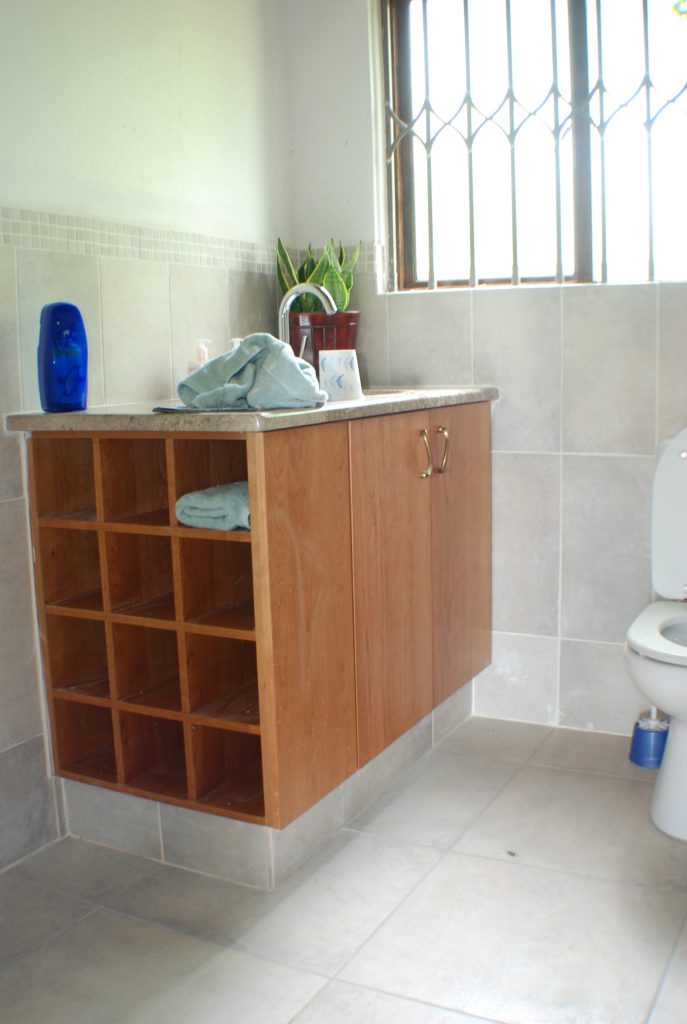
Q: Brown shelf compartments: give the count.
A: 12